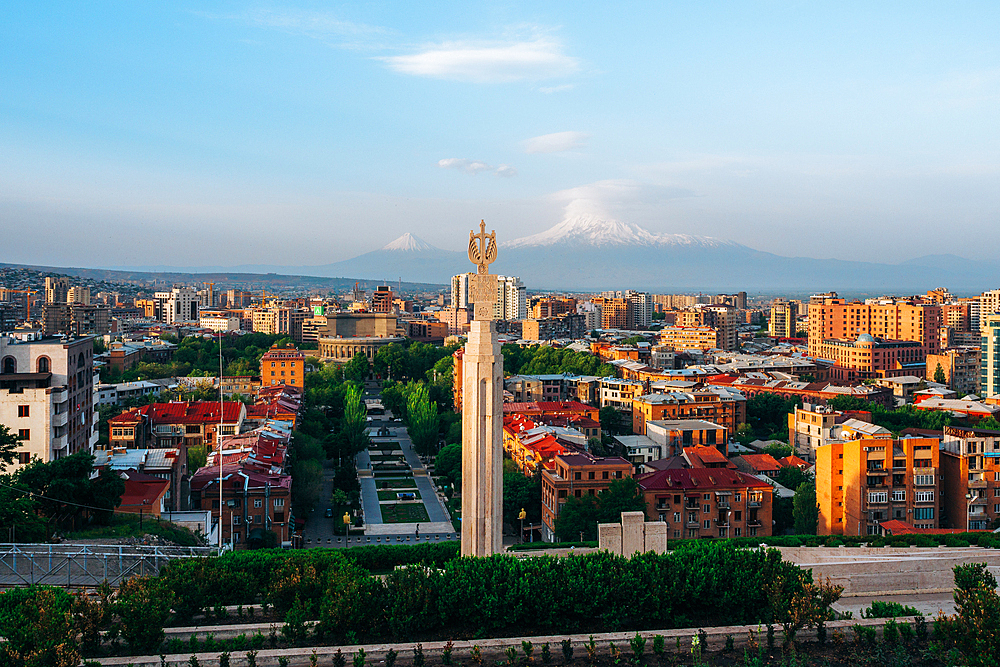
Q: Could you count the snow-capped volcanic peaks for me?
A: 2